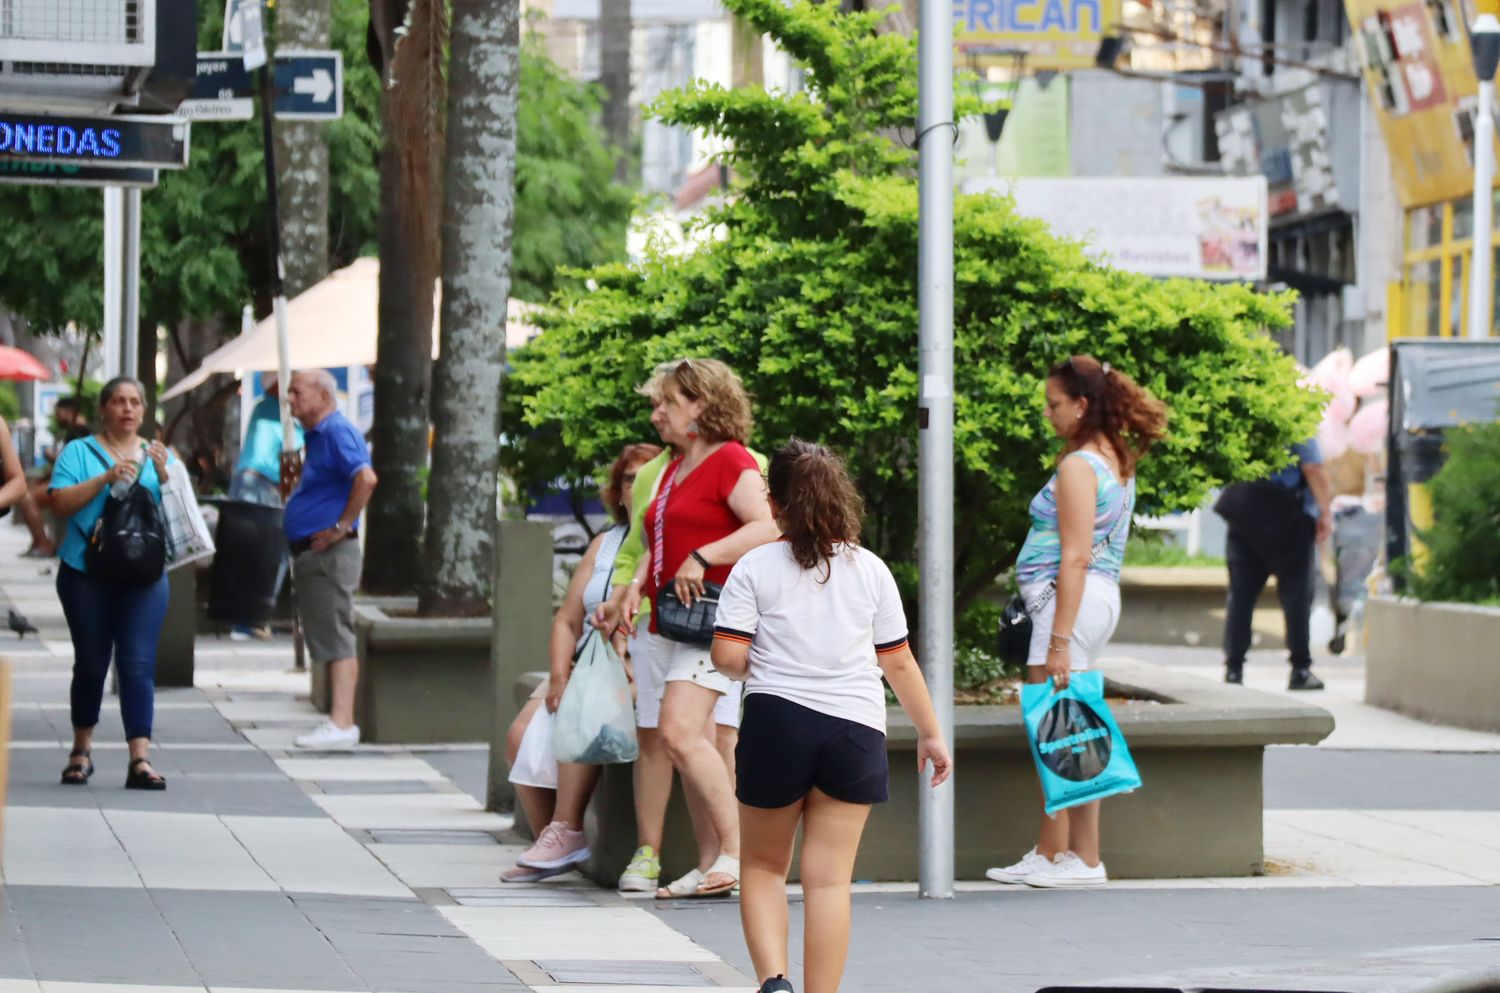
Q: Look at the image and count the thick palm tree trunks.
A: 3